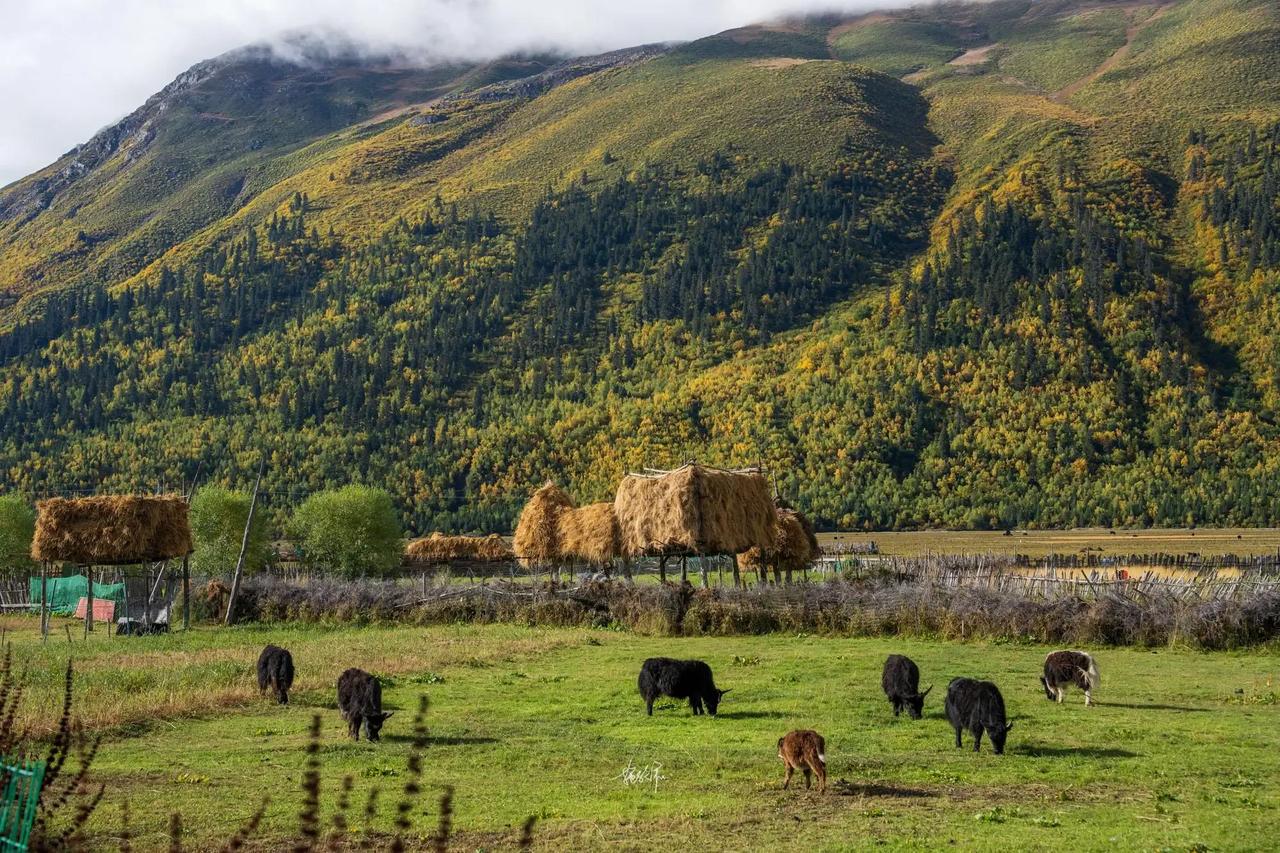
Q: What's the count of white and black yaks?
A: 1